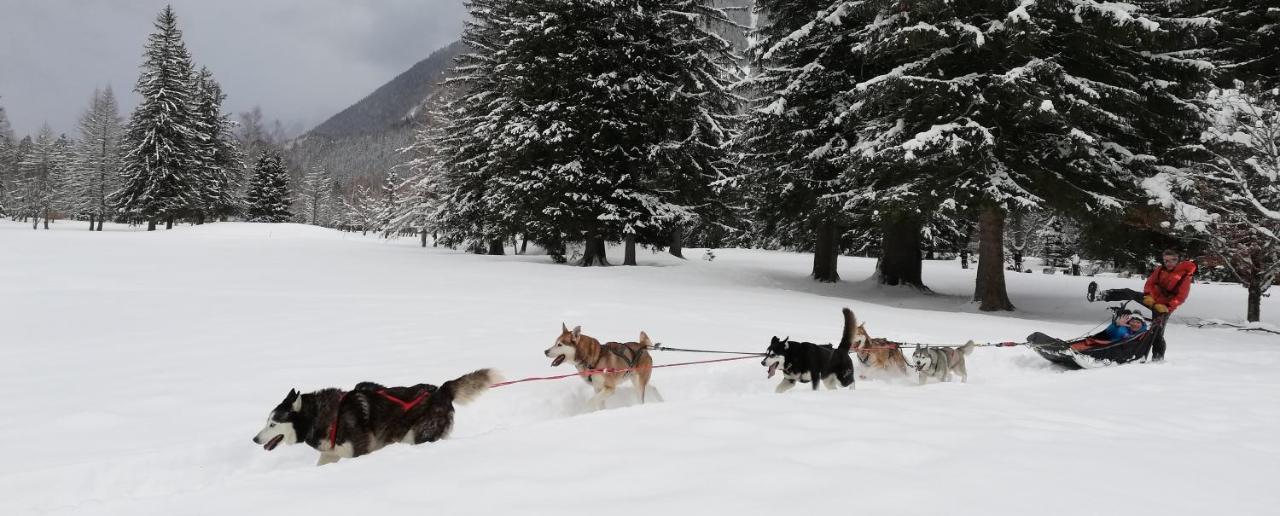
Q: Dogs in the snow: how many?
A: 5